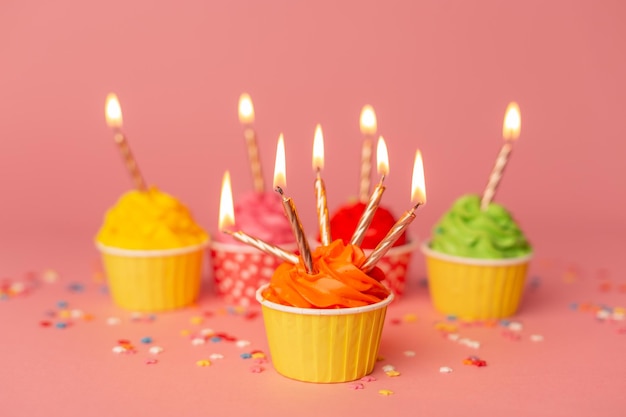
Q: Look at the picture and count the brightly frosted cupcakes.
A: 5